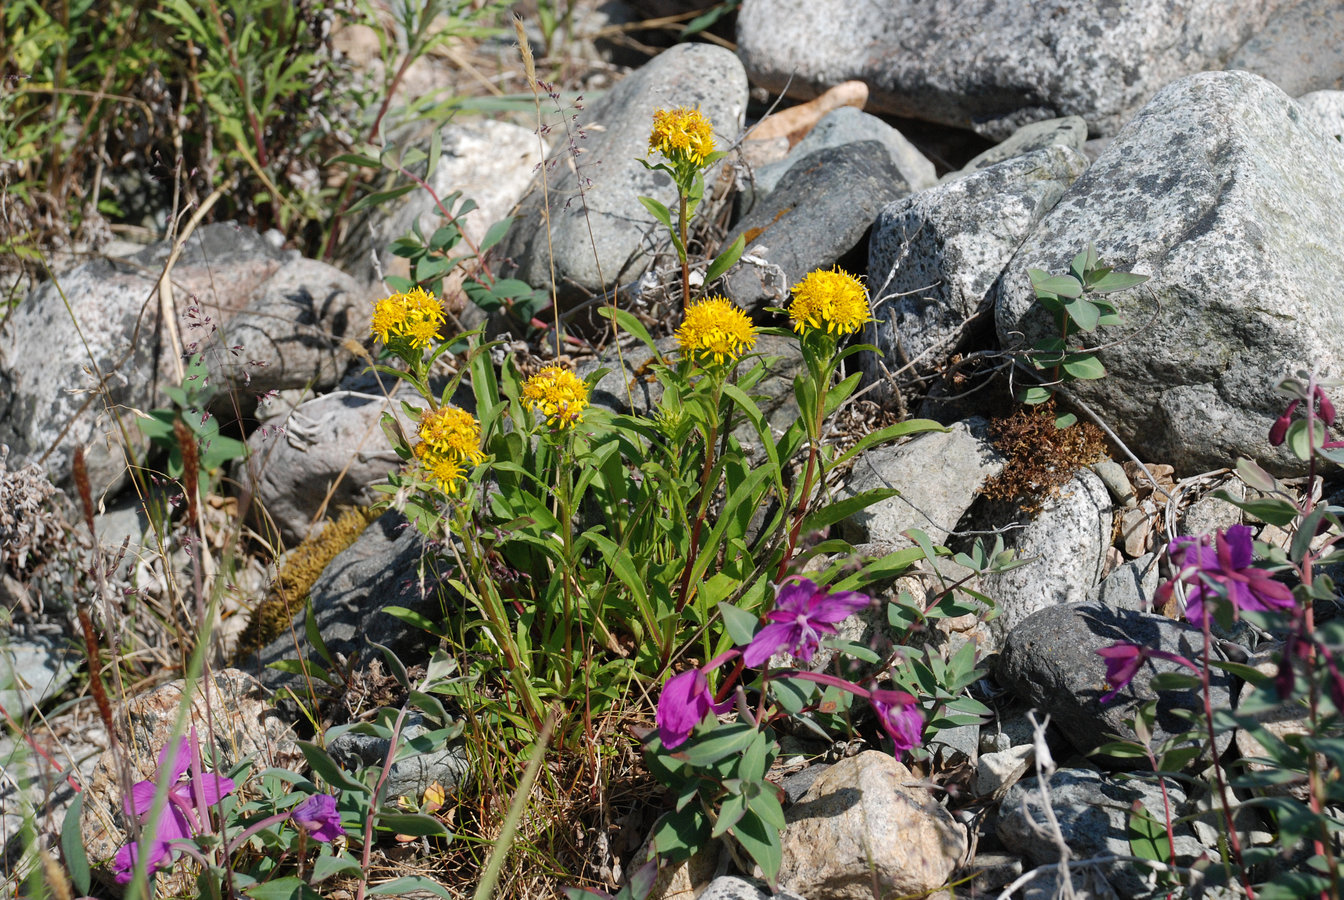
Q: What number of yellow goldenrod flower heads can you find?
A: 6